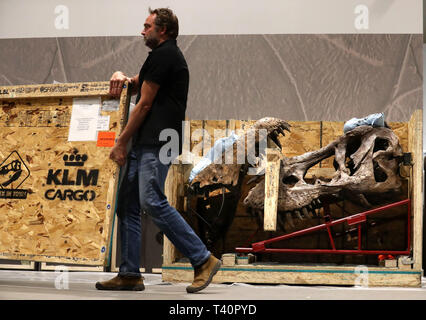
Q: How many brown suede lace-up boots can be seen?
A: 2